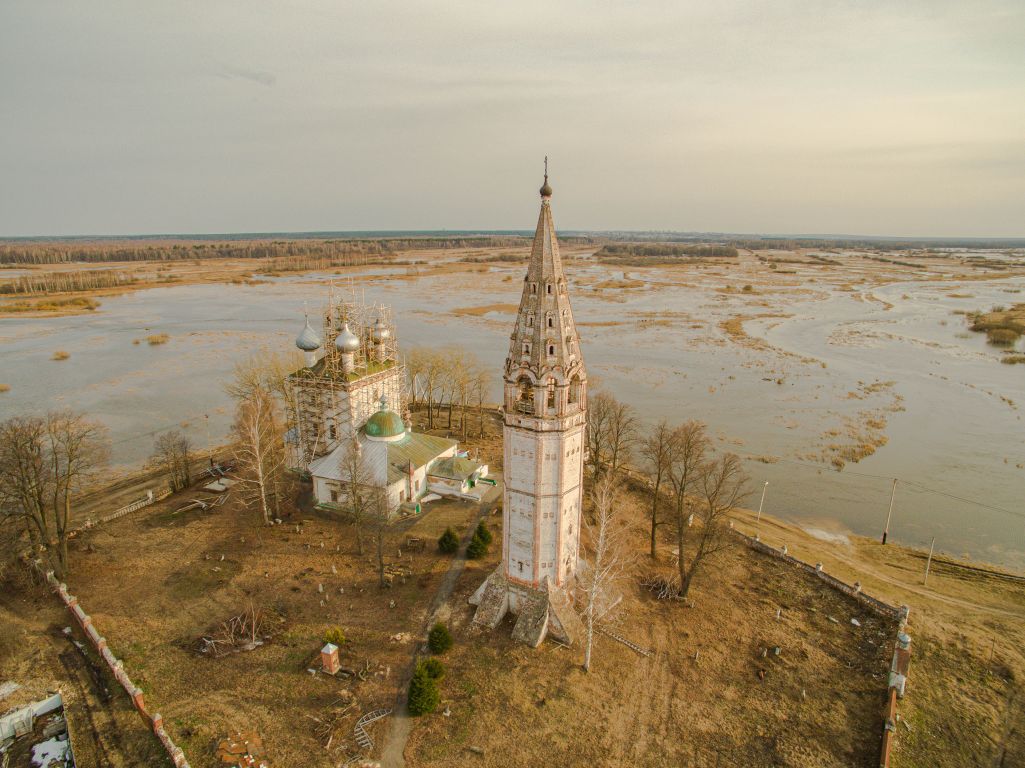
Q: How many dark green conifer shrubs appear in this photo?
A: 6